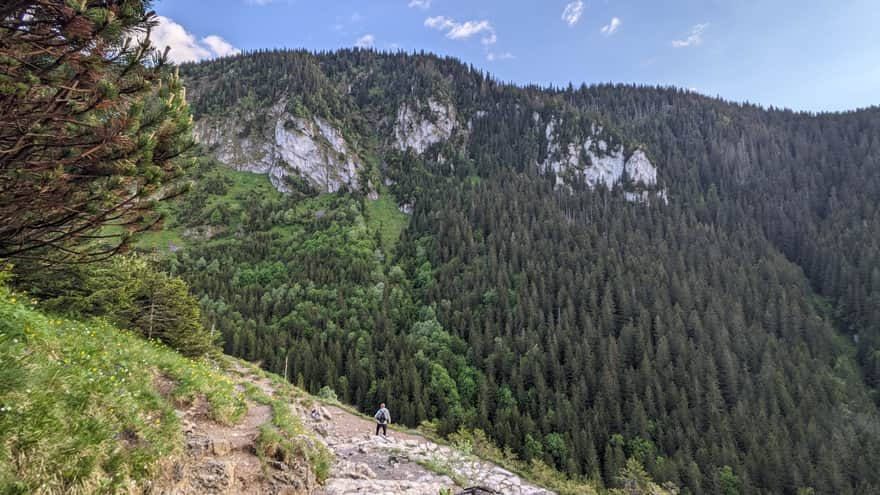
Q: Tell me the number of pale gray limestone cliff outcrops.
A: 3